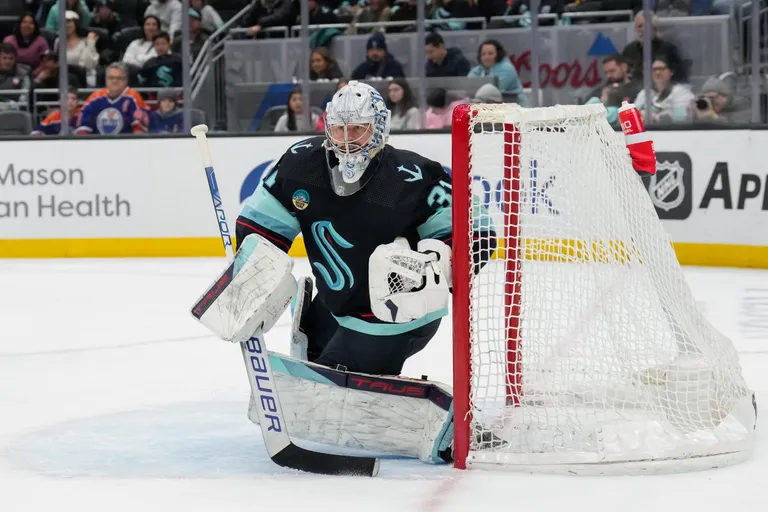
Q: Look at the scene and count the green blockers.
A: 0